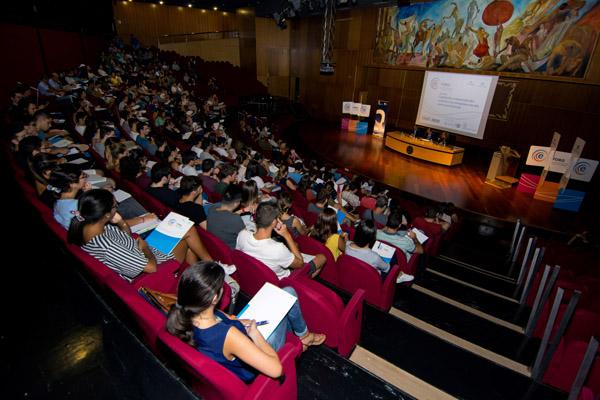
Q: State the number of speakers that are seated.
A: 3